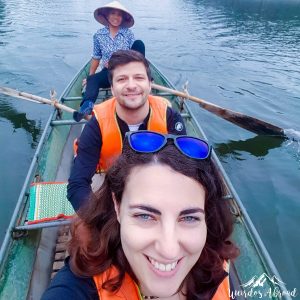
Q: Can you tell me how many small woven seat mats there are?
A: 1